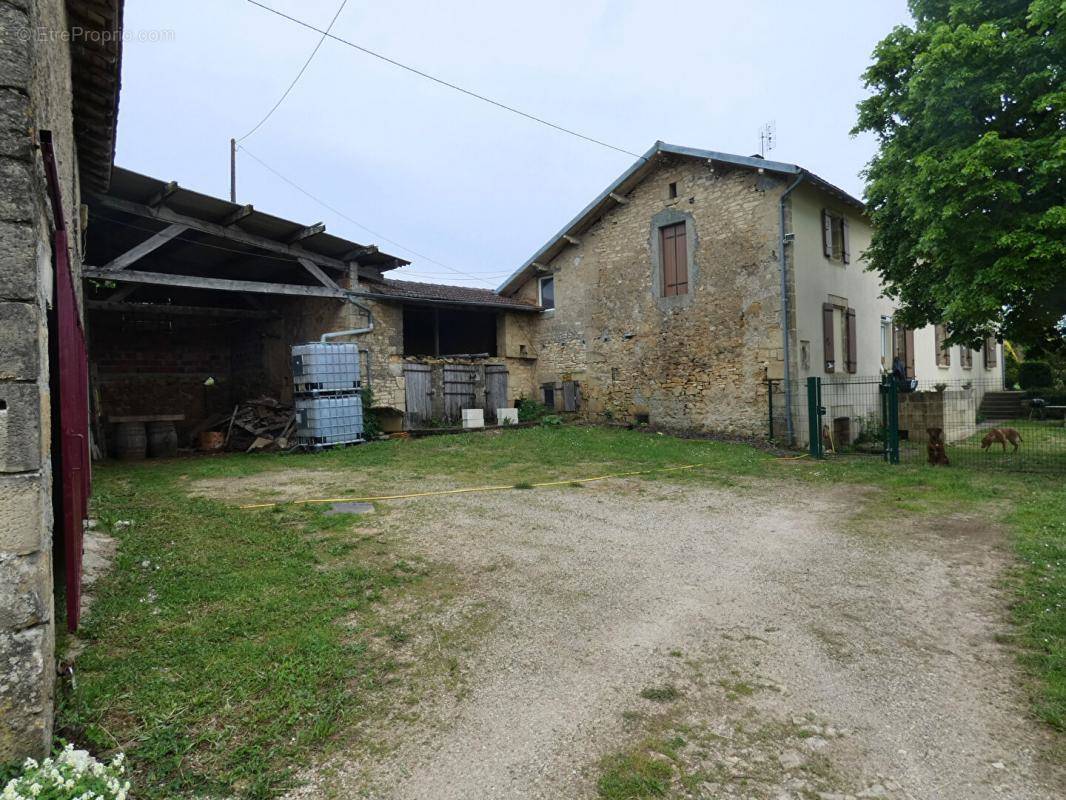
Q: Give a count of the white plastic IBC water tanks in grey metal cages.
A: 2